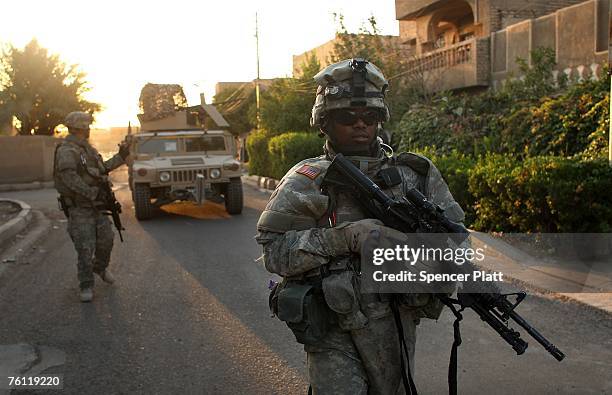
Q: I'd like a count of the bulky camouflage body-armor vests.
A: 2